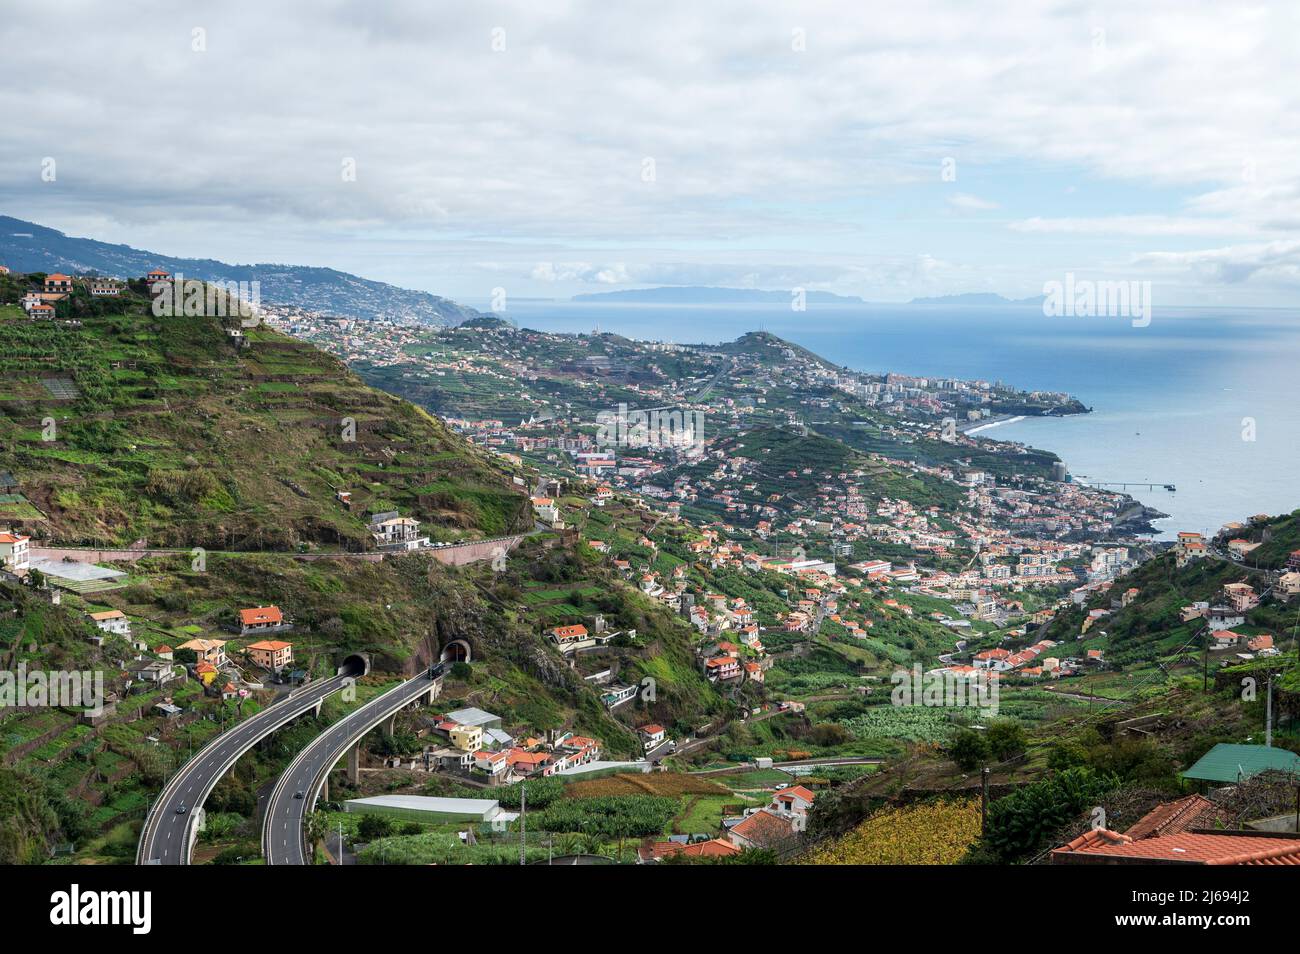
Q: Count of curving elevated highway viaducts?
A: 2